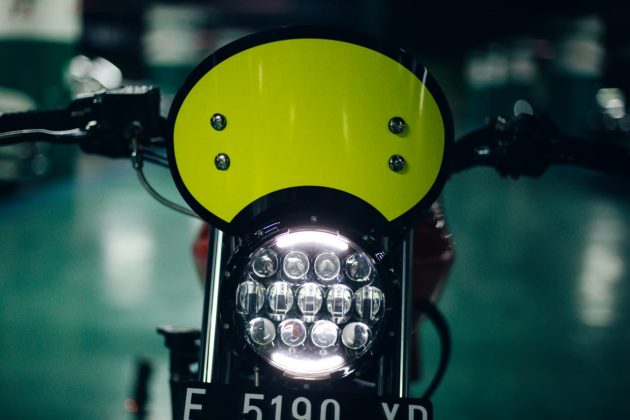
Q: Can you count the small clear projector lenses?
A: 13